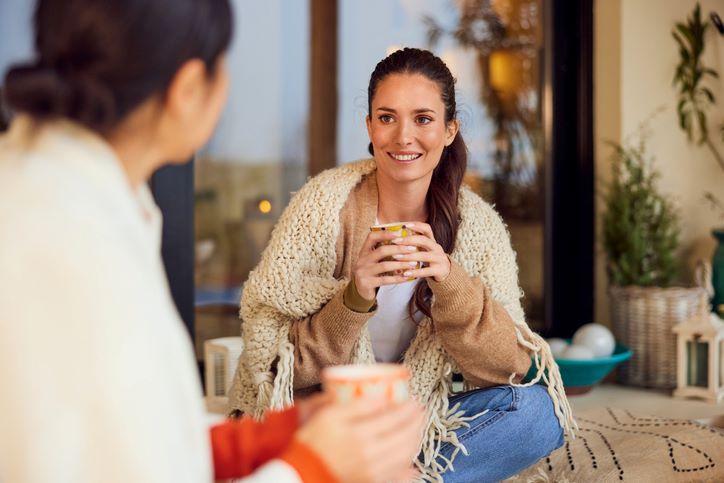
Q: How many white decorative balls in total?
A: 3